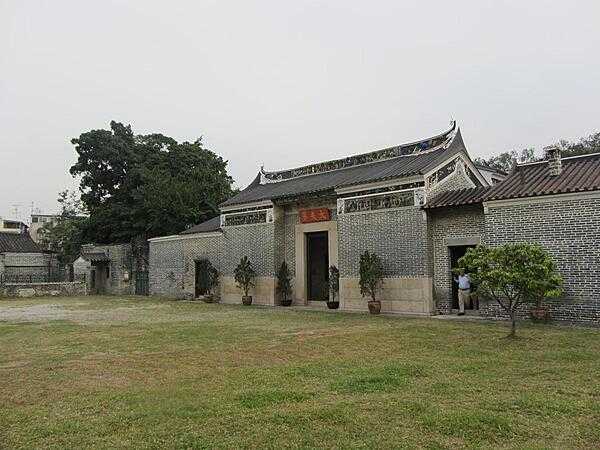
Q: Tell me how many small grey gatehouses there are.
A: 1